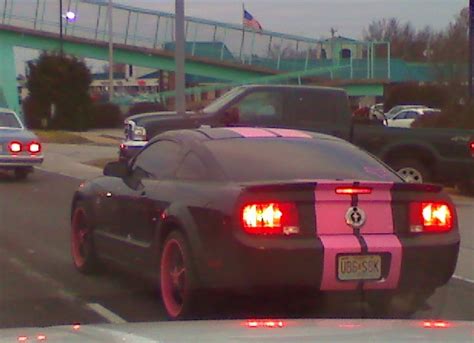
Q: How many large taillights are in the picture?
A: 2